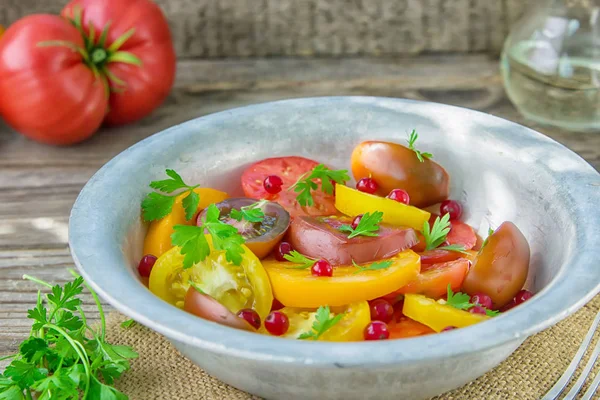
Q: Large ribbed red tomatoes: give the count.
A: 2